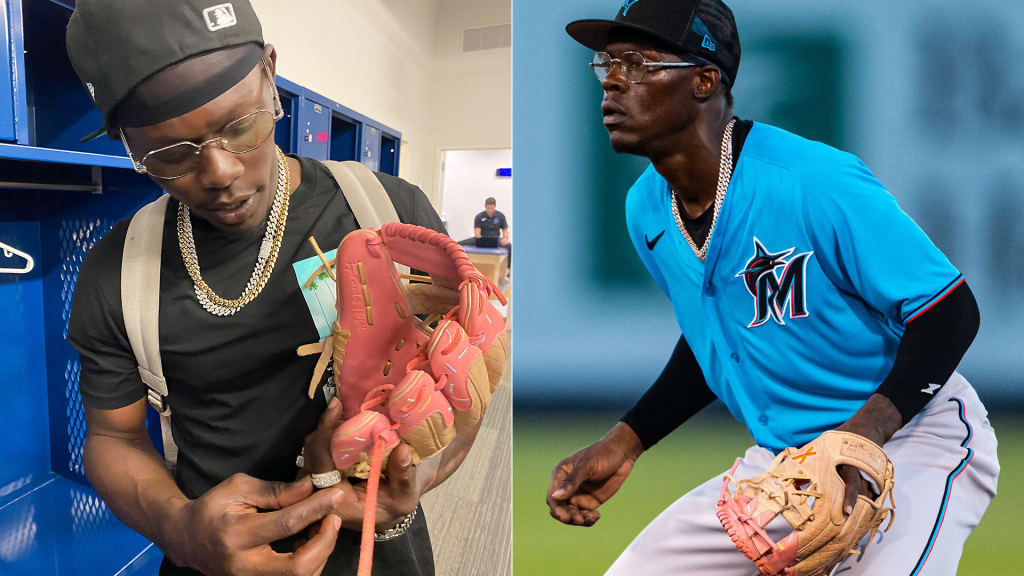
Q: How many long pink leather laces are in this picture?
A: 1